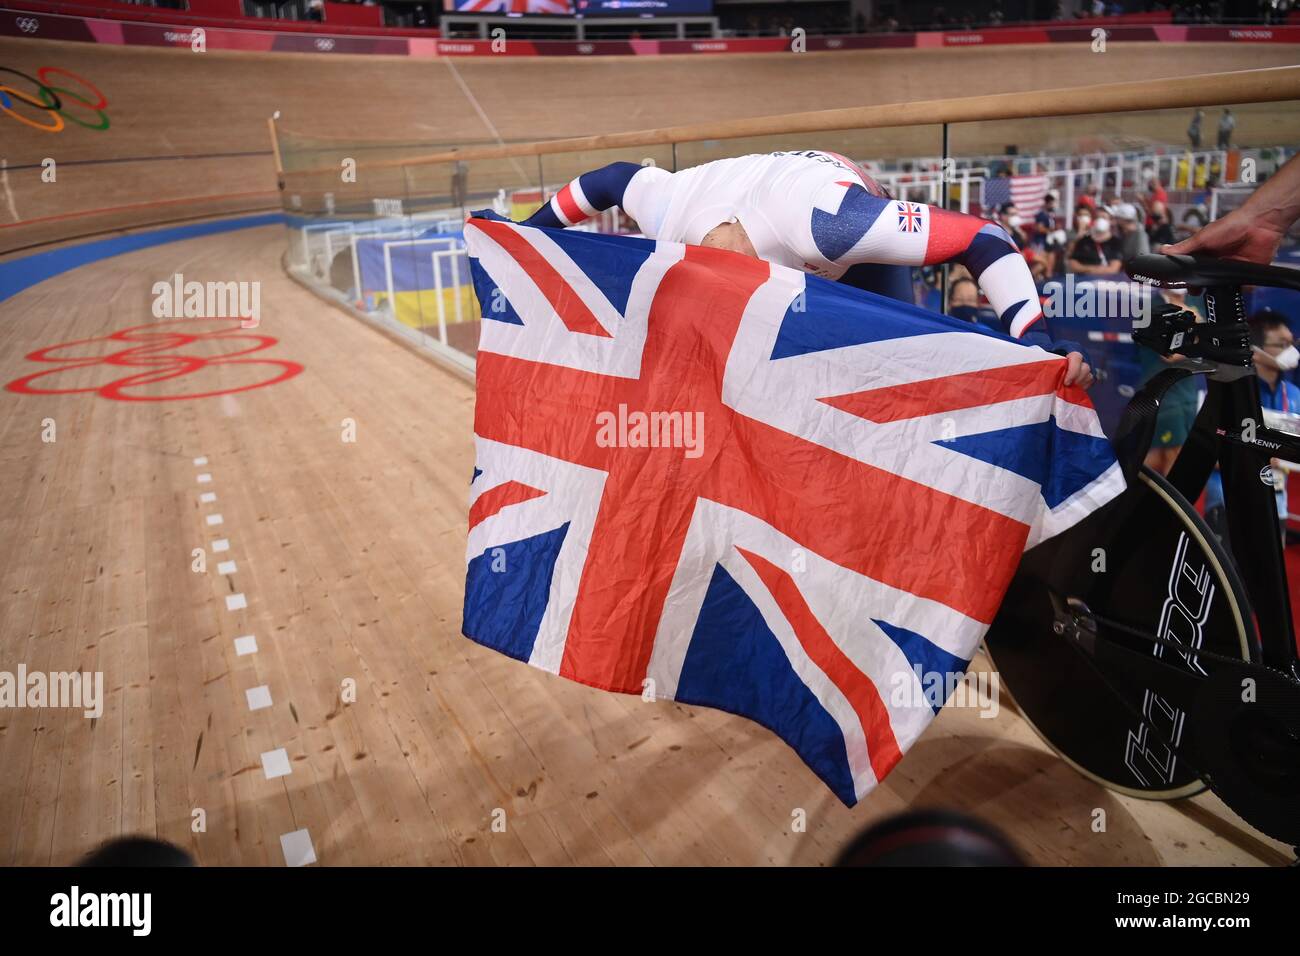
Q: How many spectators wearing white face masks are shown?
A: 4